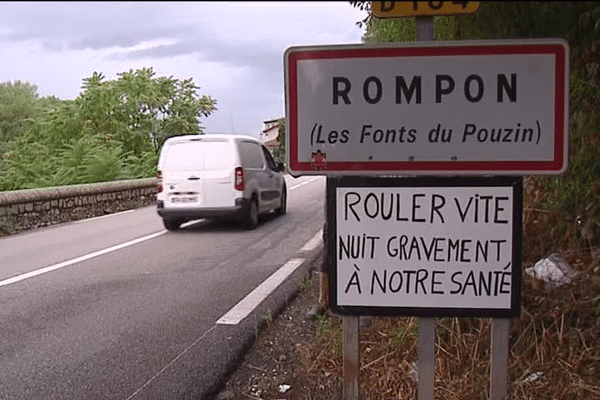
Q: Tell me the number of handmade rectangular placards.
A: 1